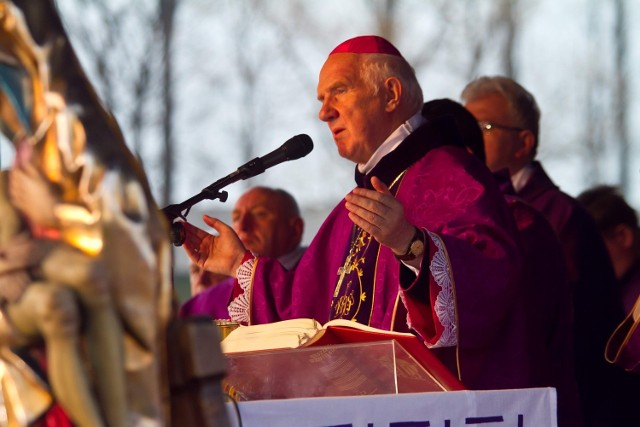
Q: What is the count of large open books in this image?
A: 1